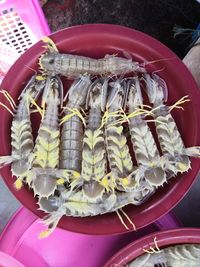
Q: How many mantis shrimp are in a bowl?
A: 9